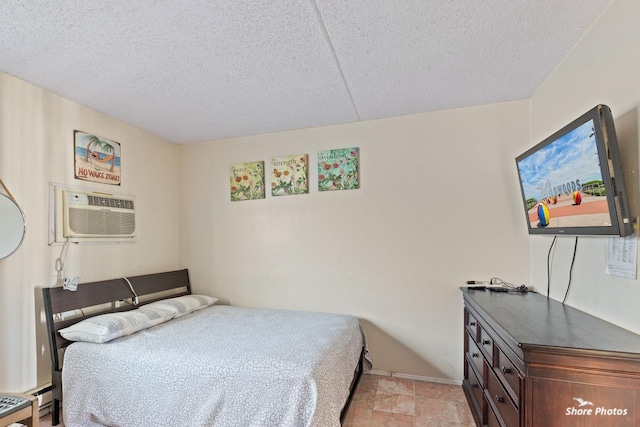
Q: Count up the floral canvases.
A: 3